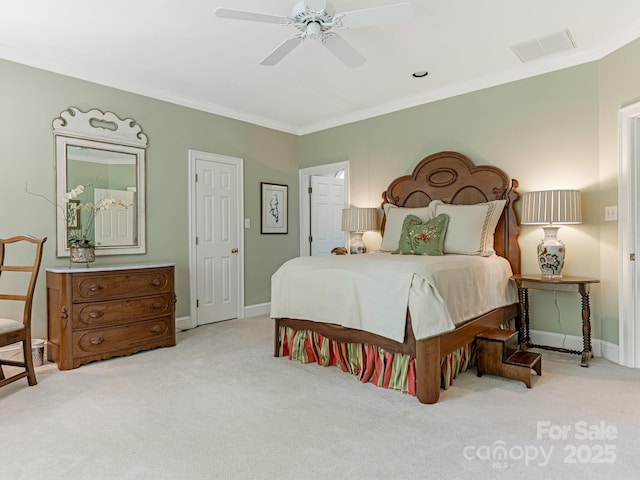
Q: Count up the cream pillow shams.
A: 2